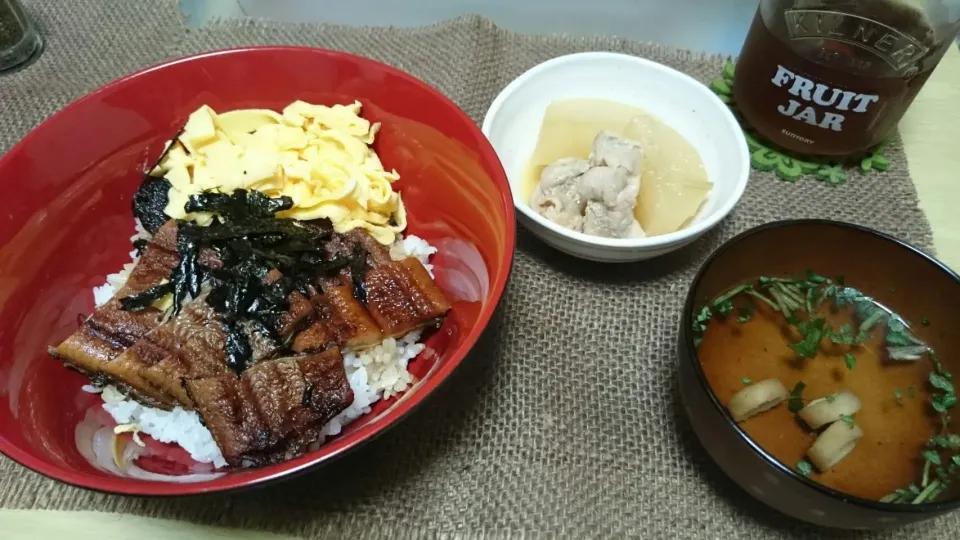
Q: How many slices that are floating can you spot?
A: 3